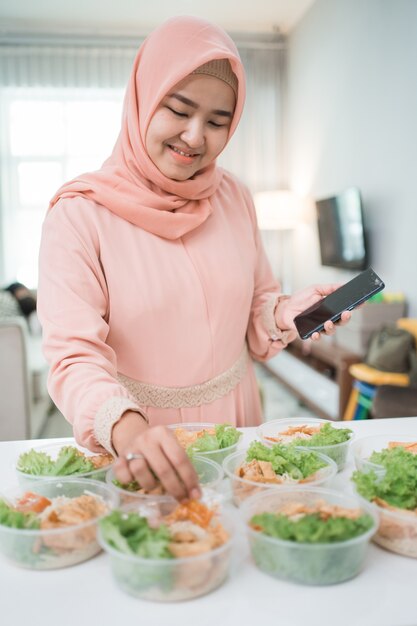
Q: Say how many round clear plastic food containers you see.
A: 10